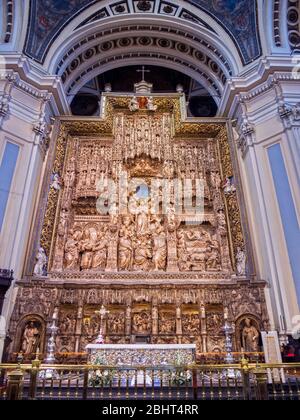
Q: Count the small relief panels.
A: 7